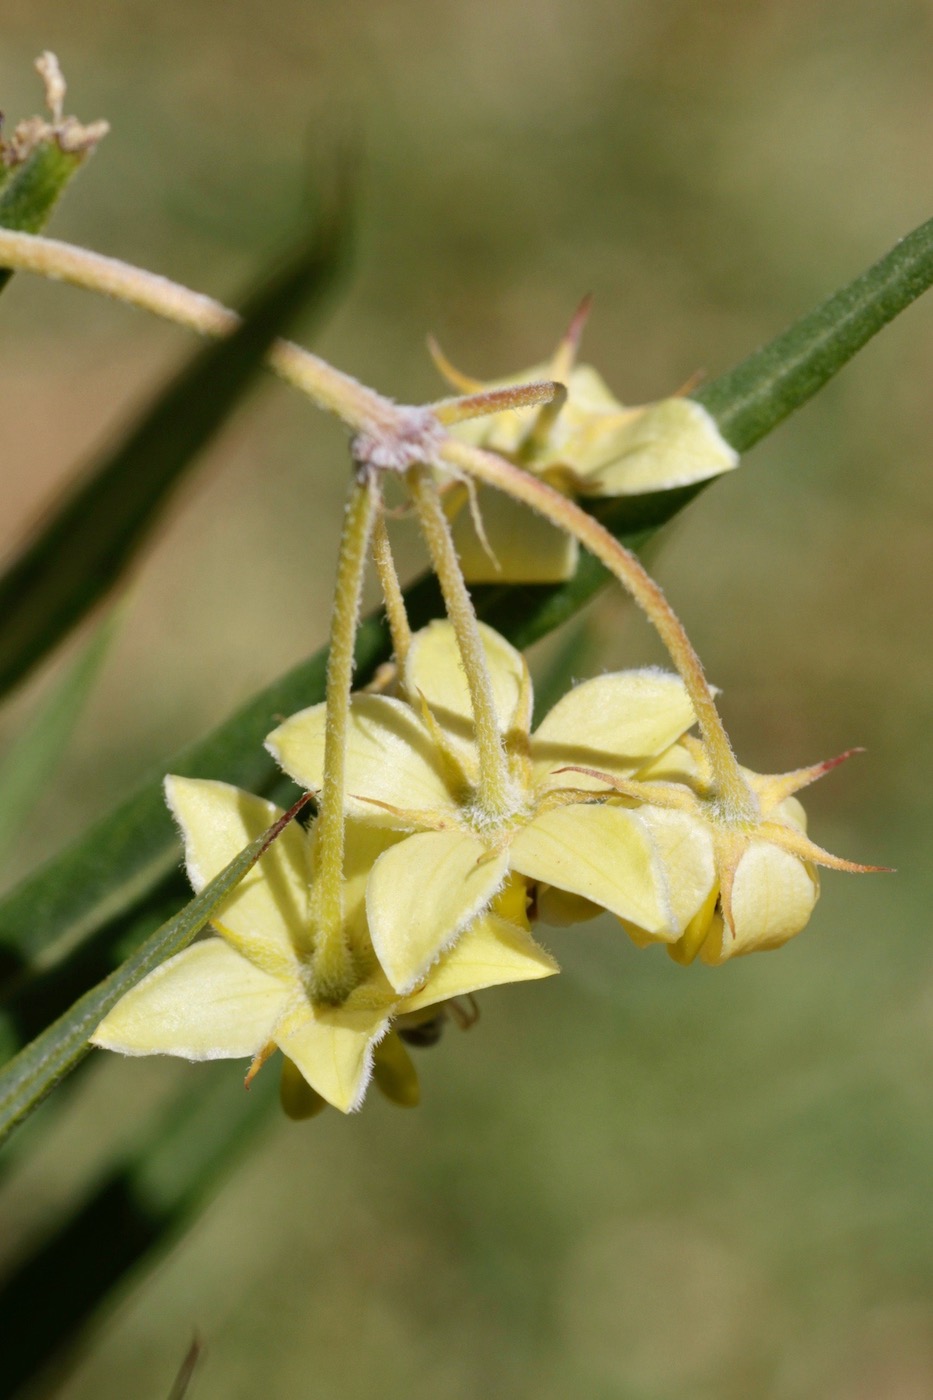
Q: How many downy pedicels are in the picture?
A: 5